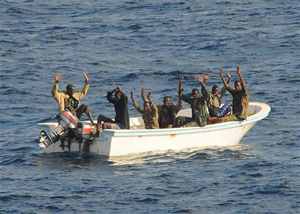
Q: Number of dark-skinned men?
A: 7